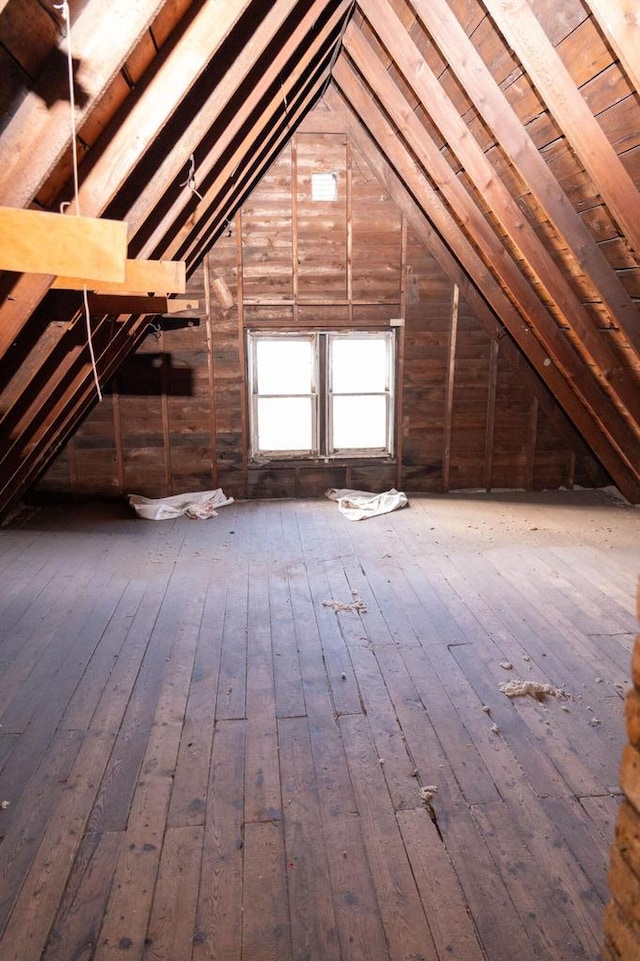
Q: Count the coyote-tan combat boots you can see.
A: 0